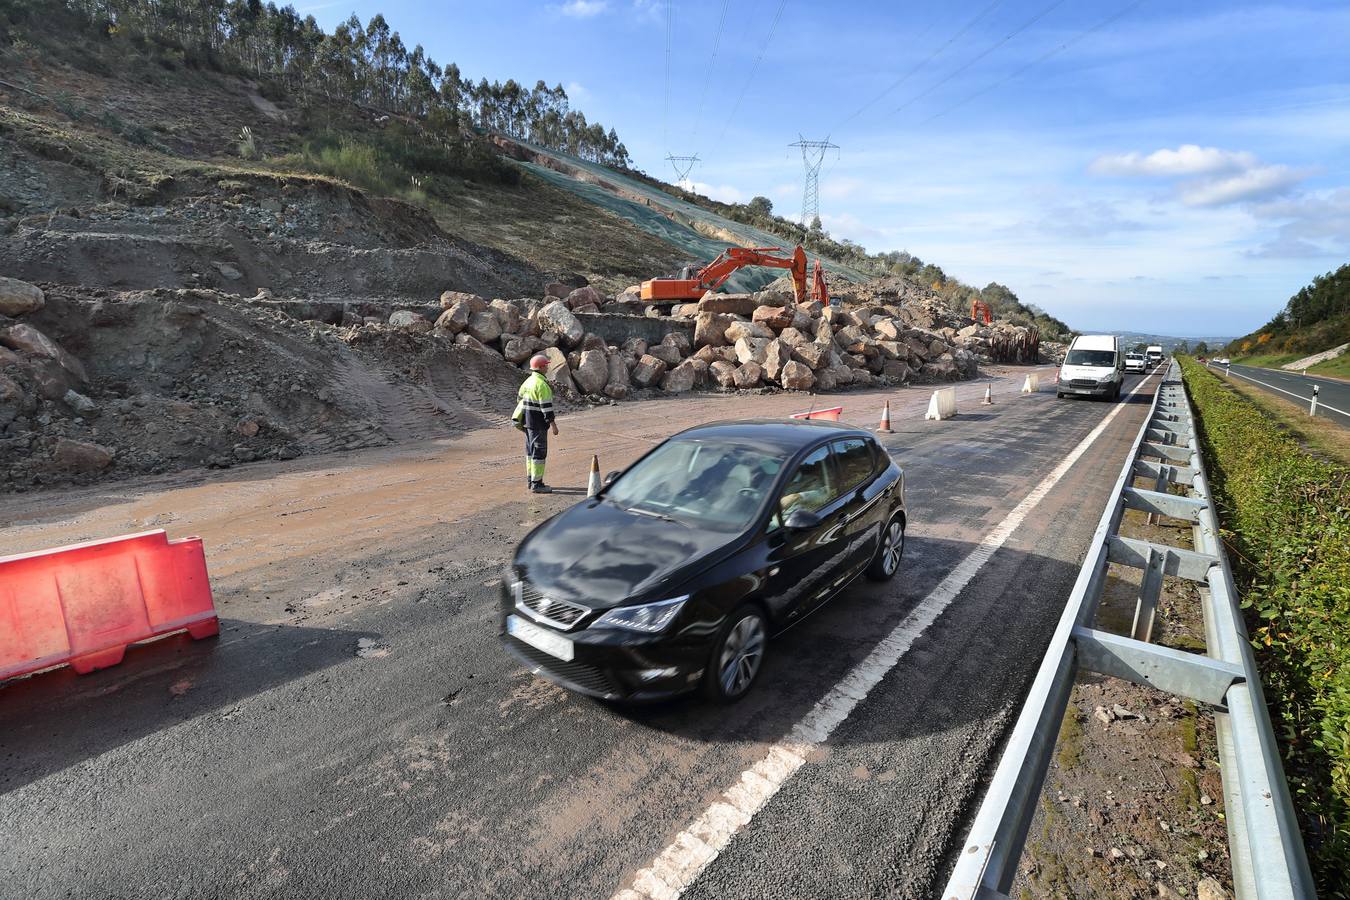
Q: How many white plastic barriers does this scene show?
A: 2